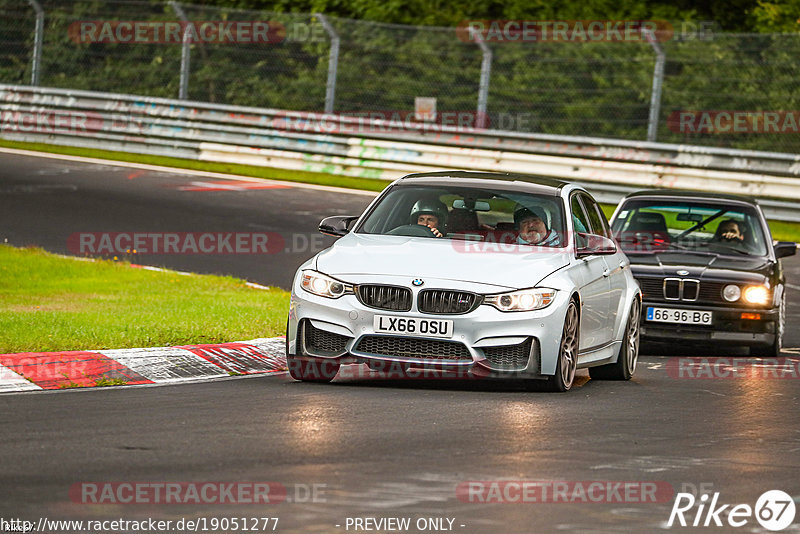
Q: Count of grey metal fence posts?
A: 5